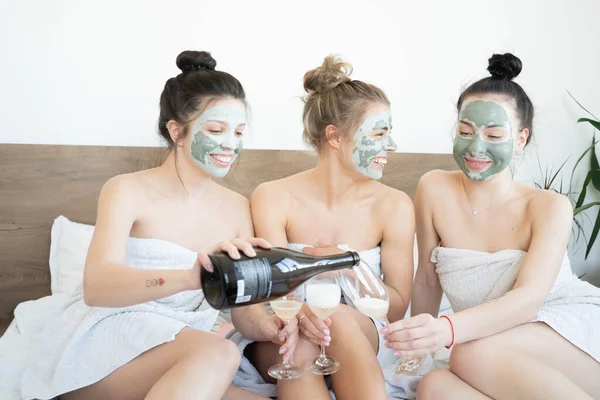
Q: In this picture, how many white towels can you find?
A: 3